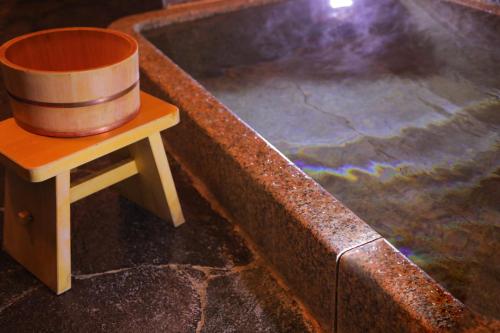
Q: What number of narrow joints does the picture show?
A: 1